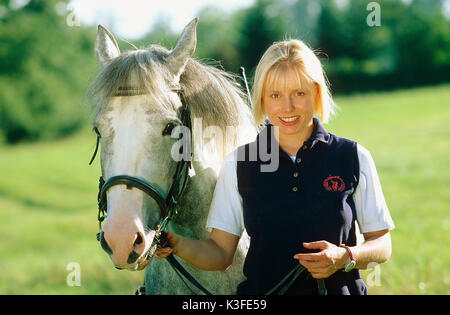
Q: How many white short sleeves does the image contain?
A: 2